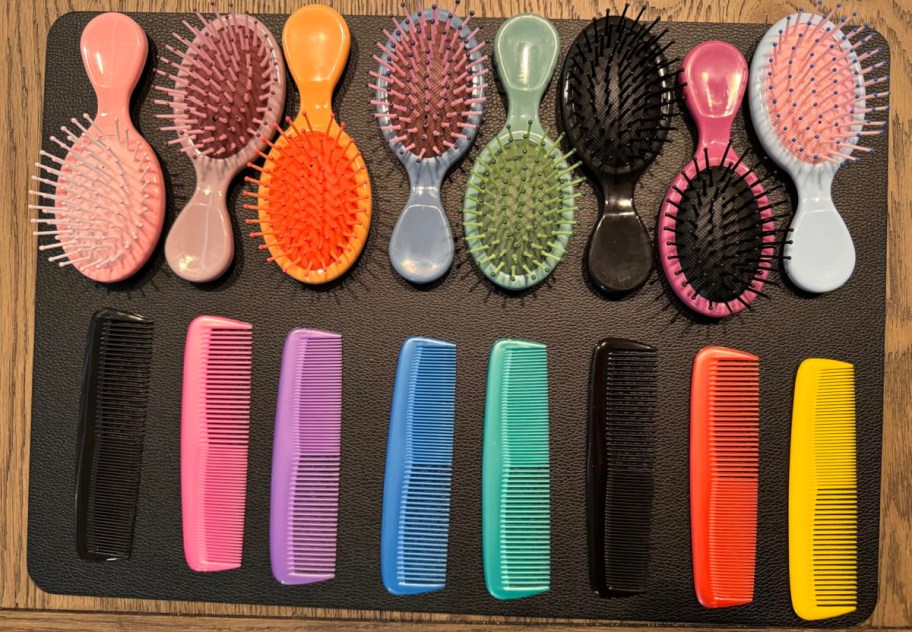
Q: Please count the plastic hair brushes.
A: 8